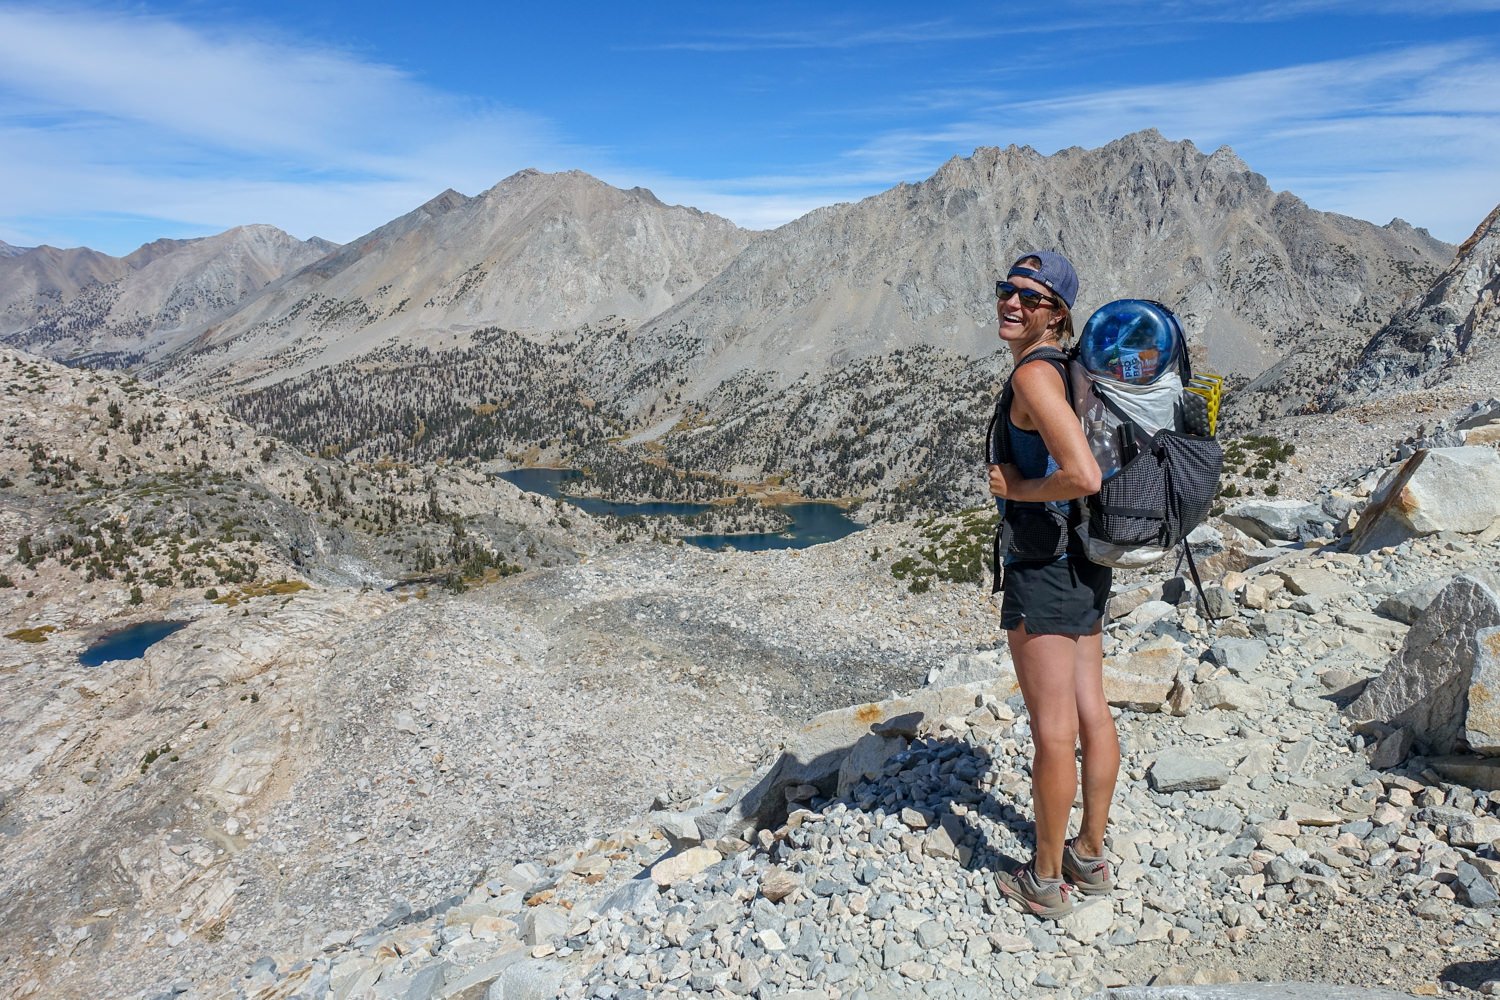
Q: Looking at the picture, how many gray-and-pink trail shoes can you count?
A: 2